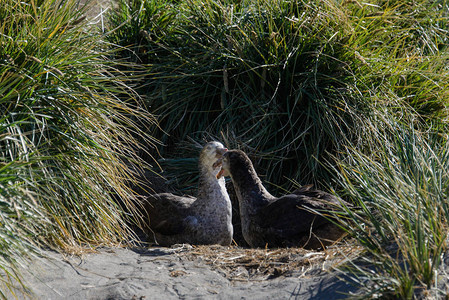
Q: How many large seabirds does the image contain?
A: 2